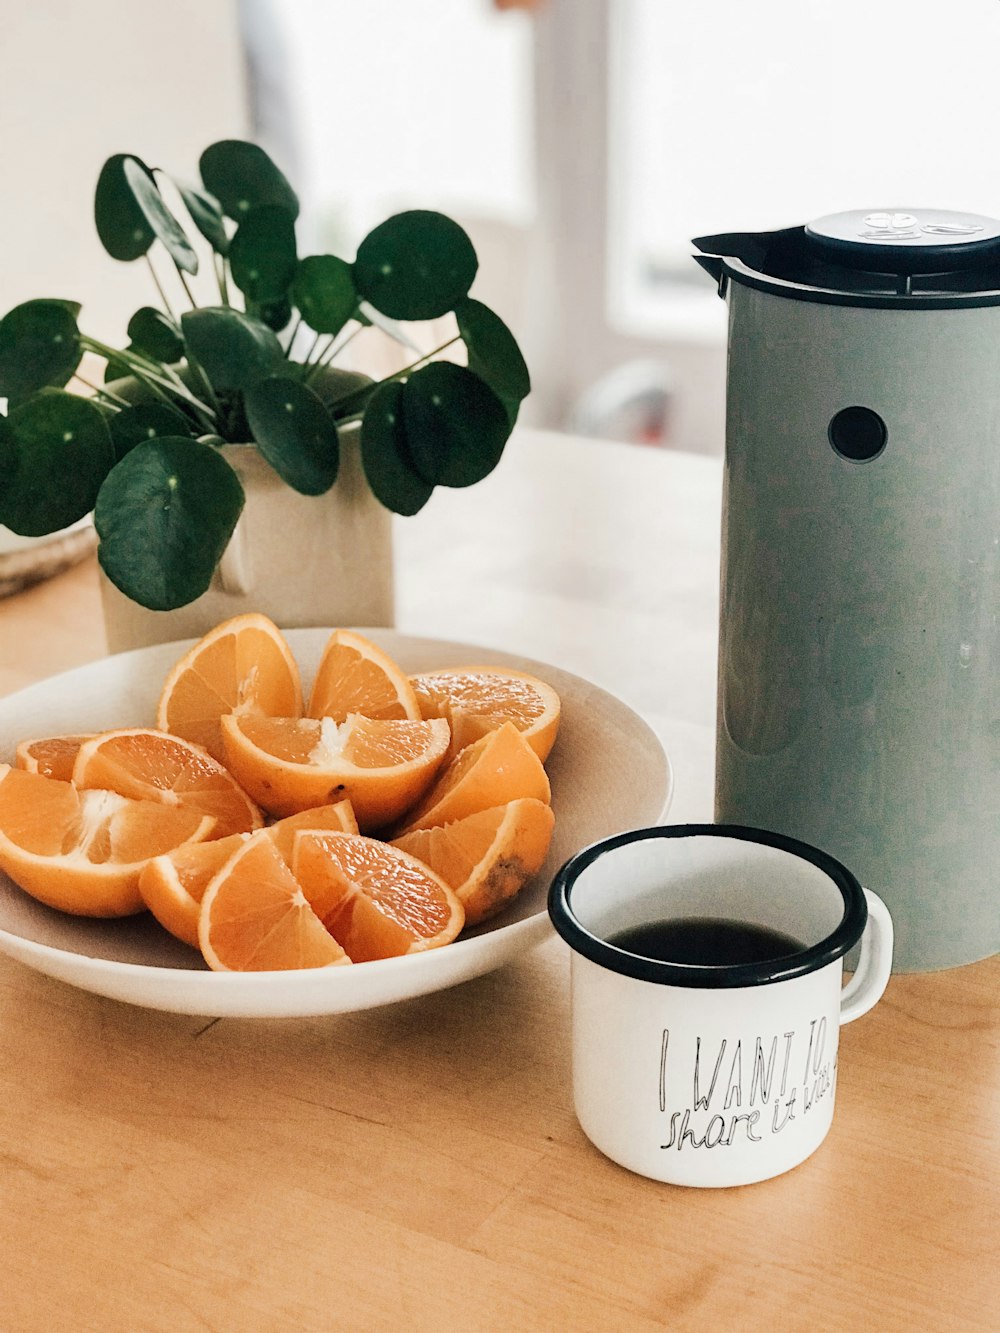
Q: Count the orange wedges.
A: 12